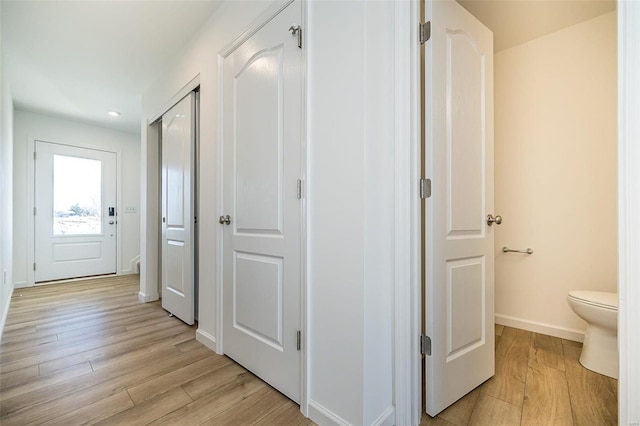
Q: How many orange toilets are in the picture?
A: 0